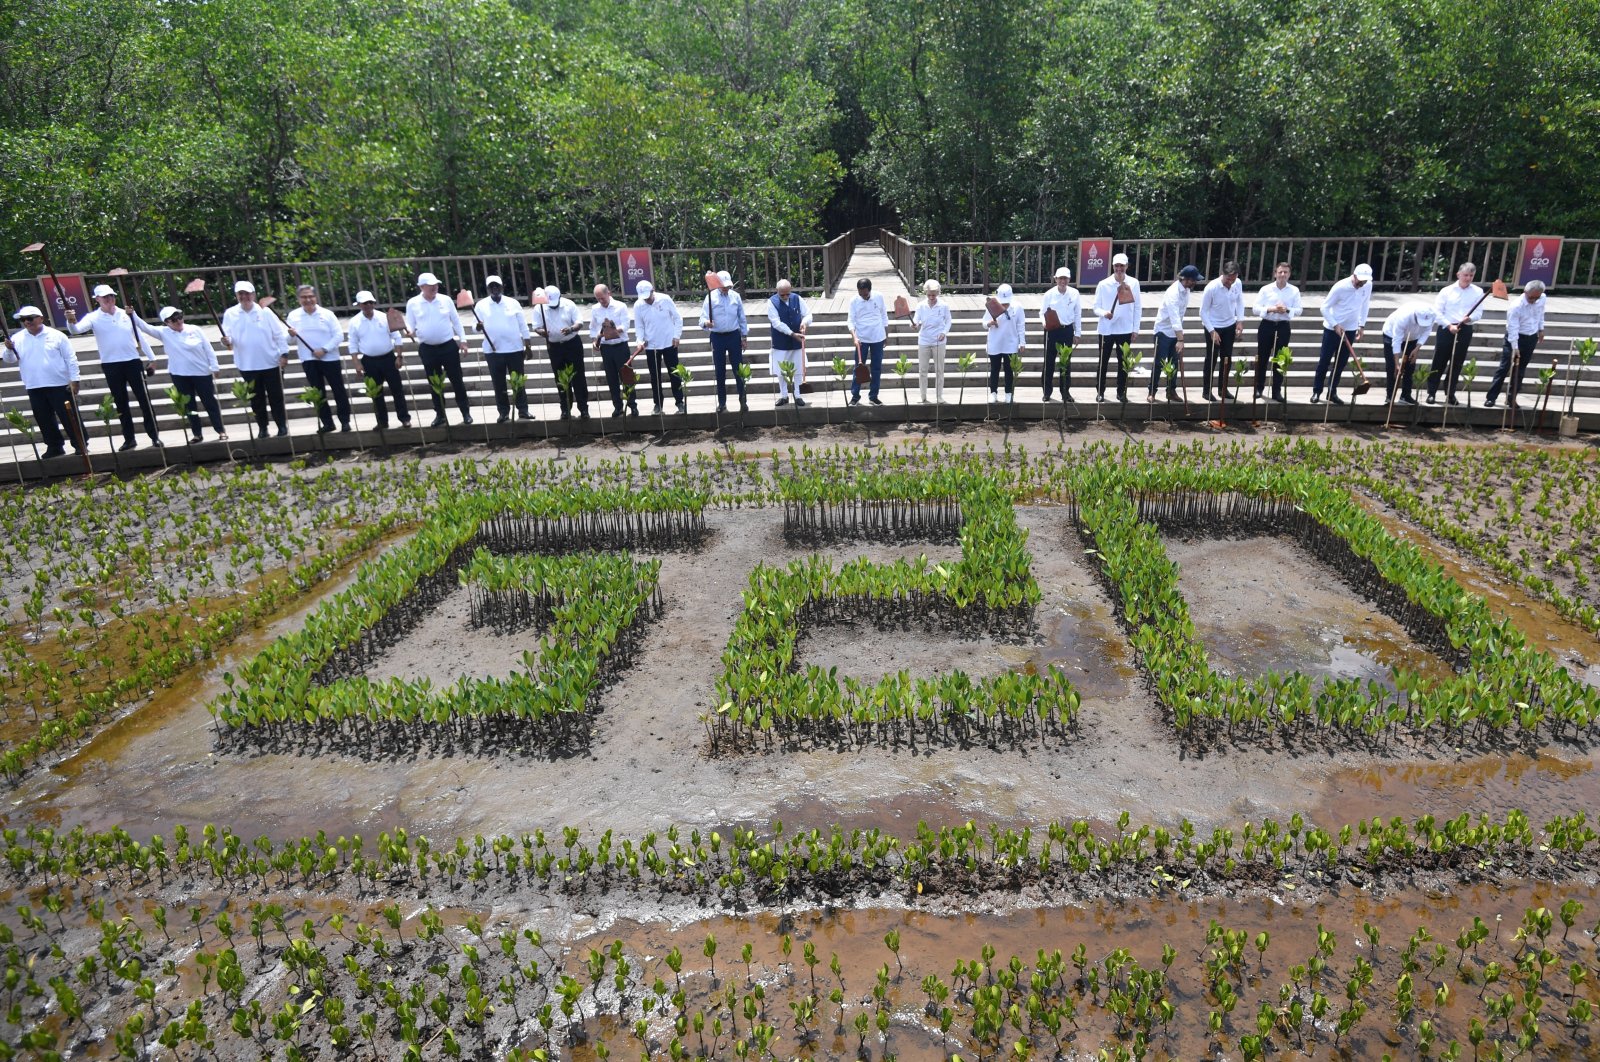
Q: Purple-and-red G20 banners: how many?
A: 4